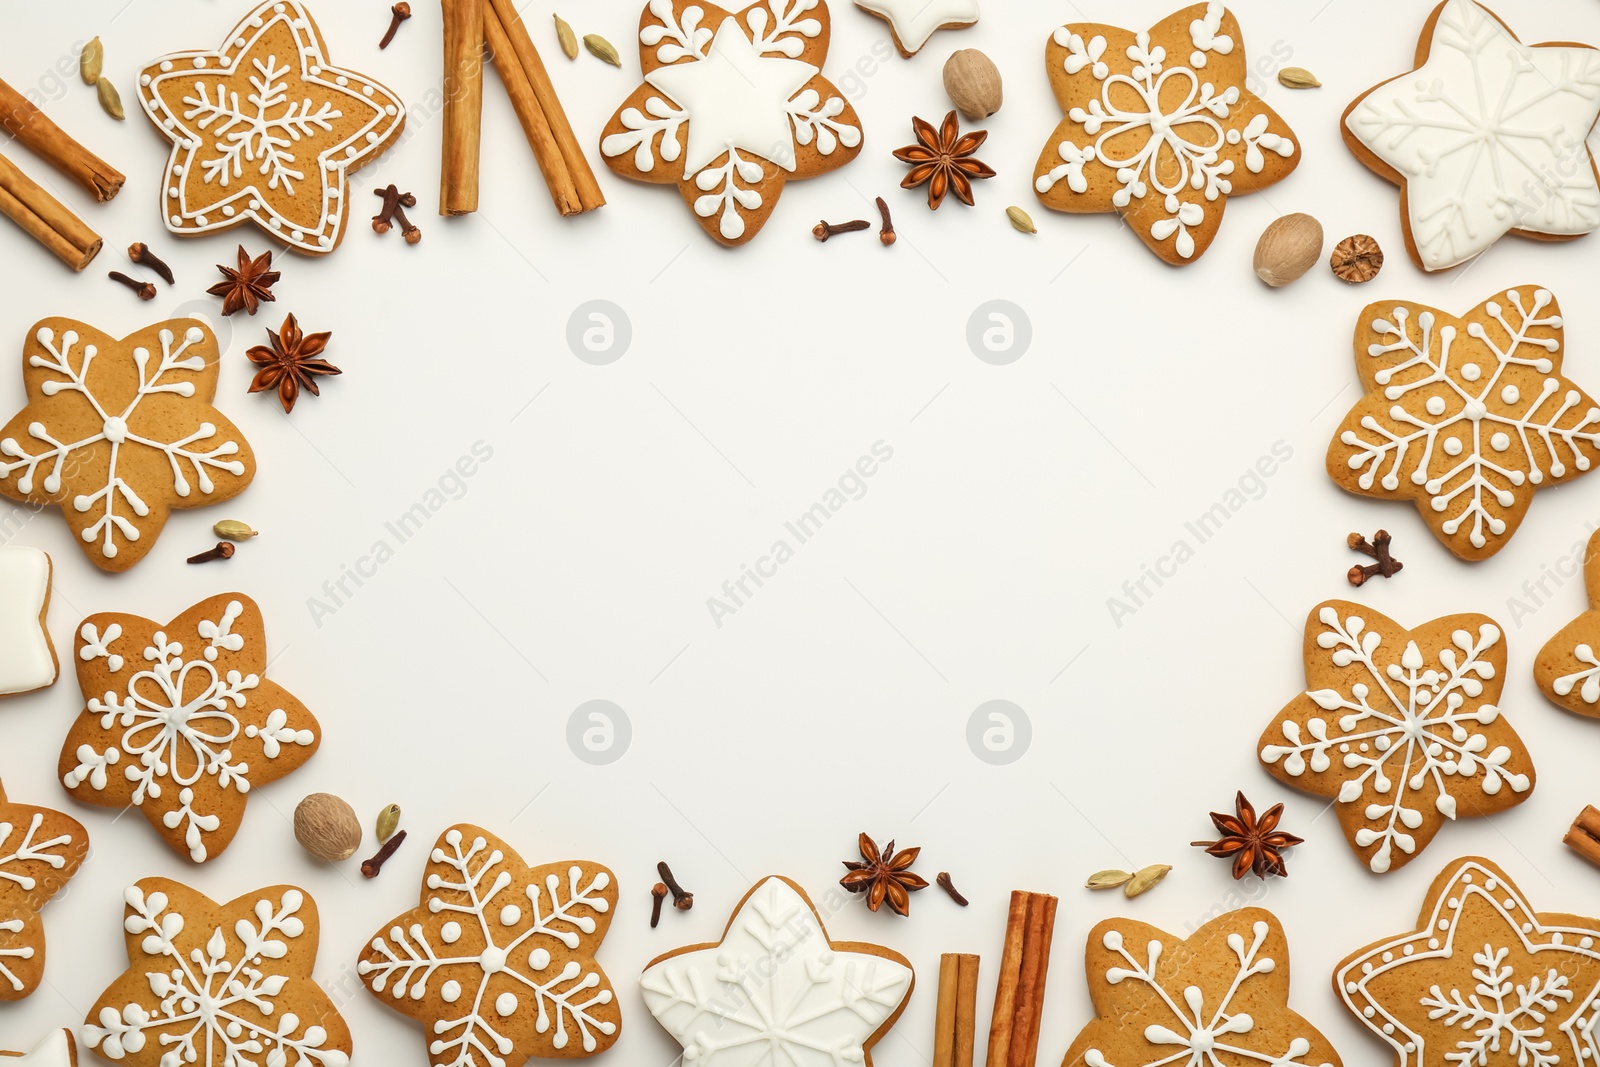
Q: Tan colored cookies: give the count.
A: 13